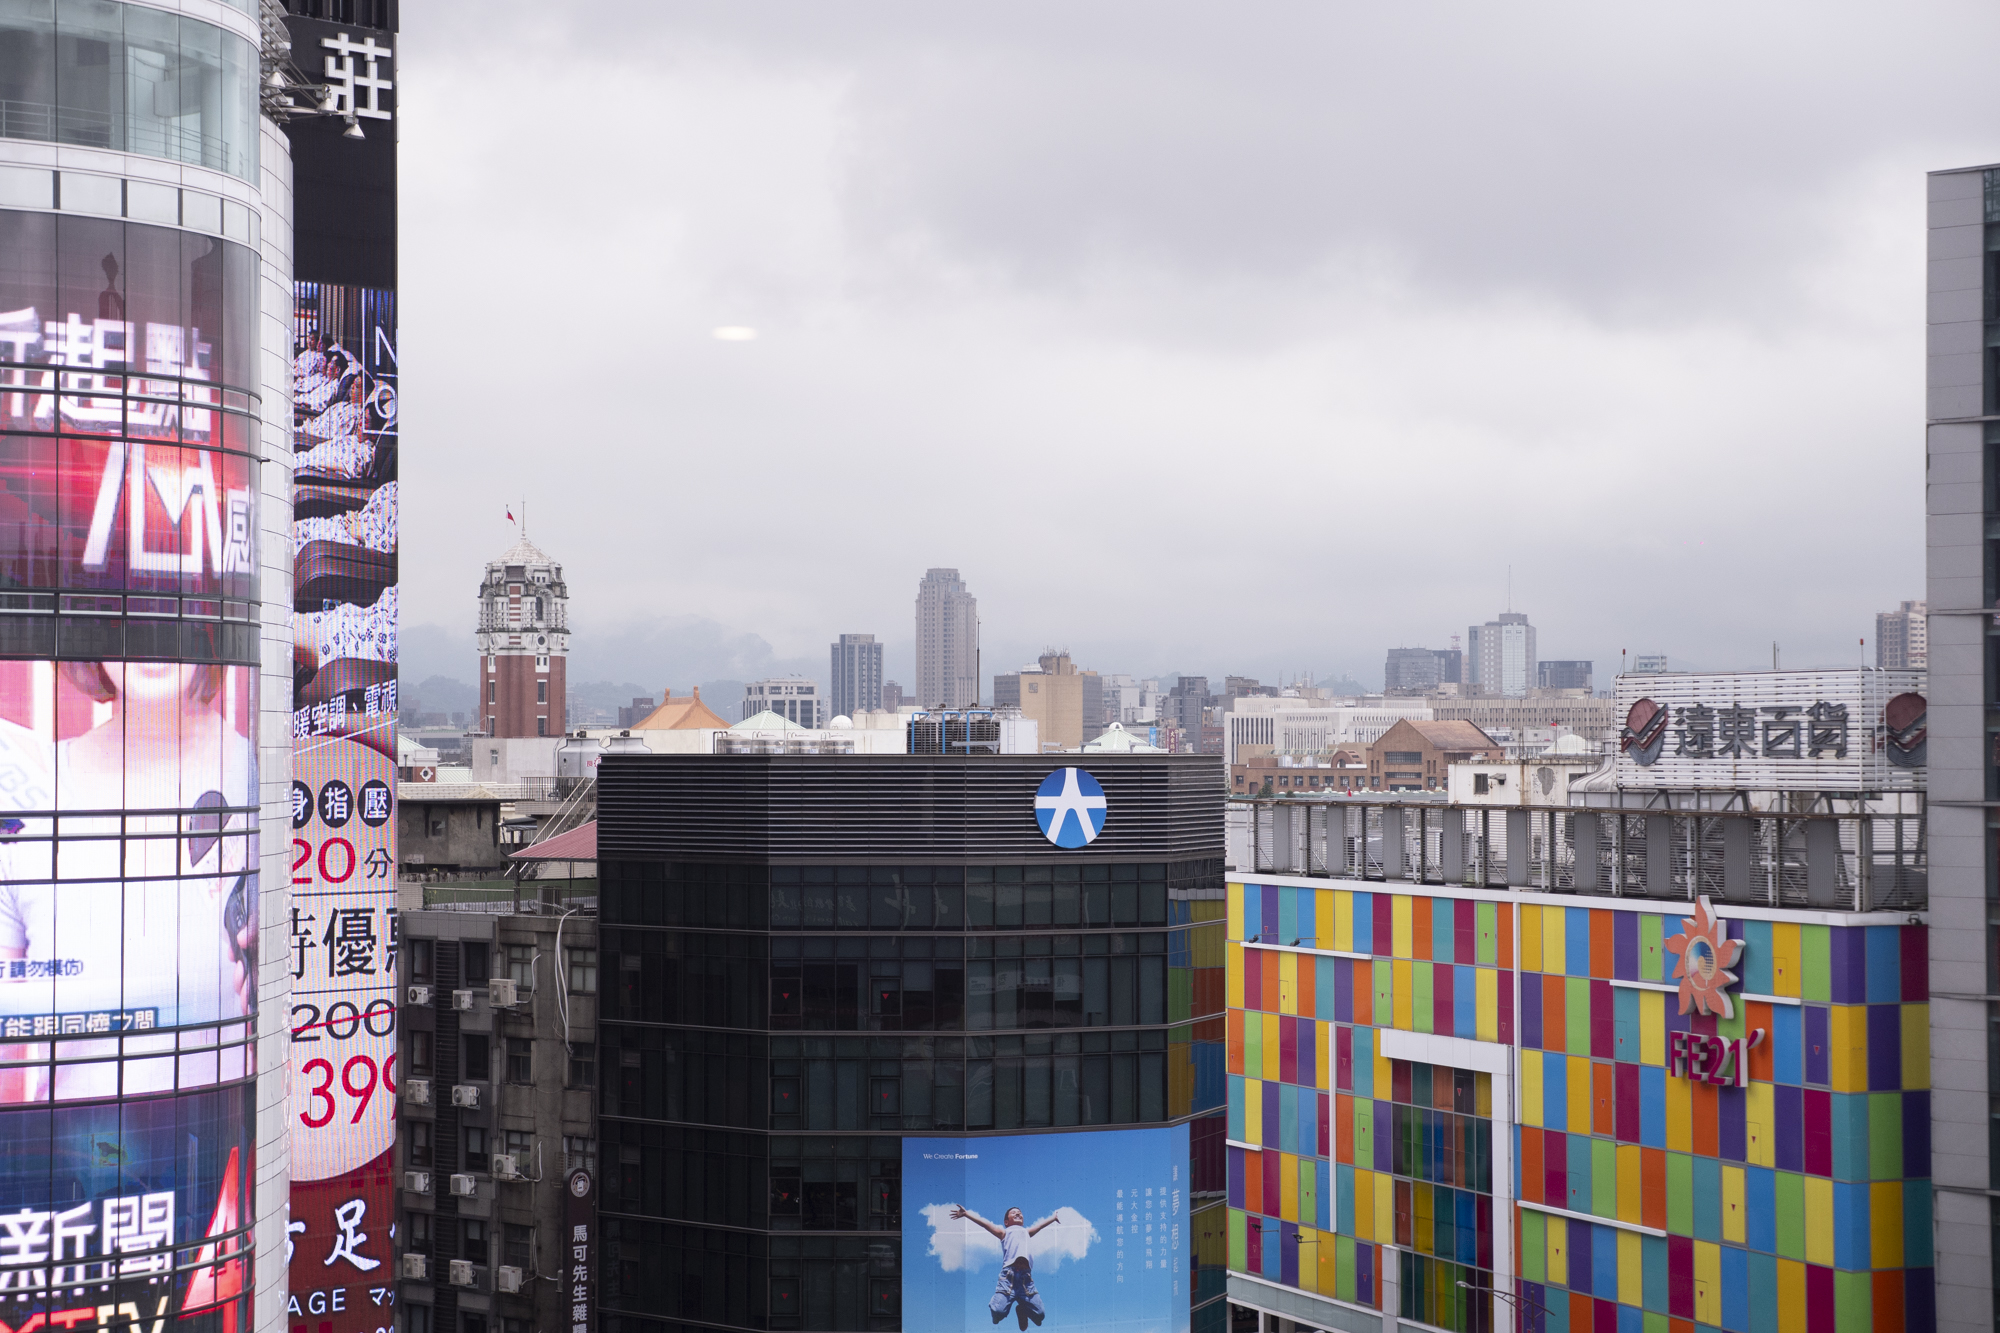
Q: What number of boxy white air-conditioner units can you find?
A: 11